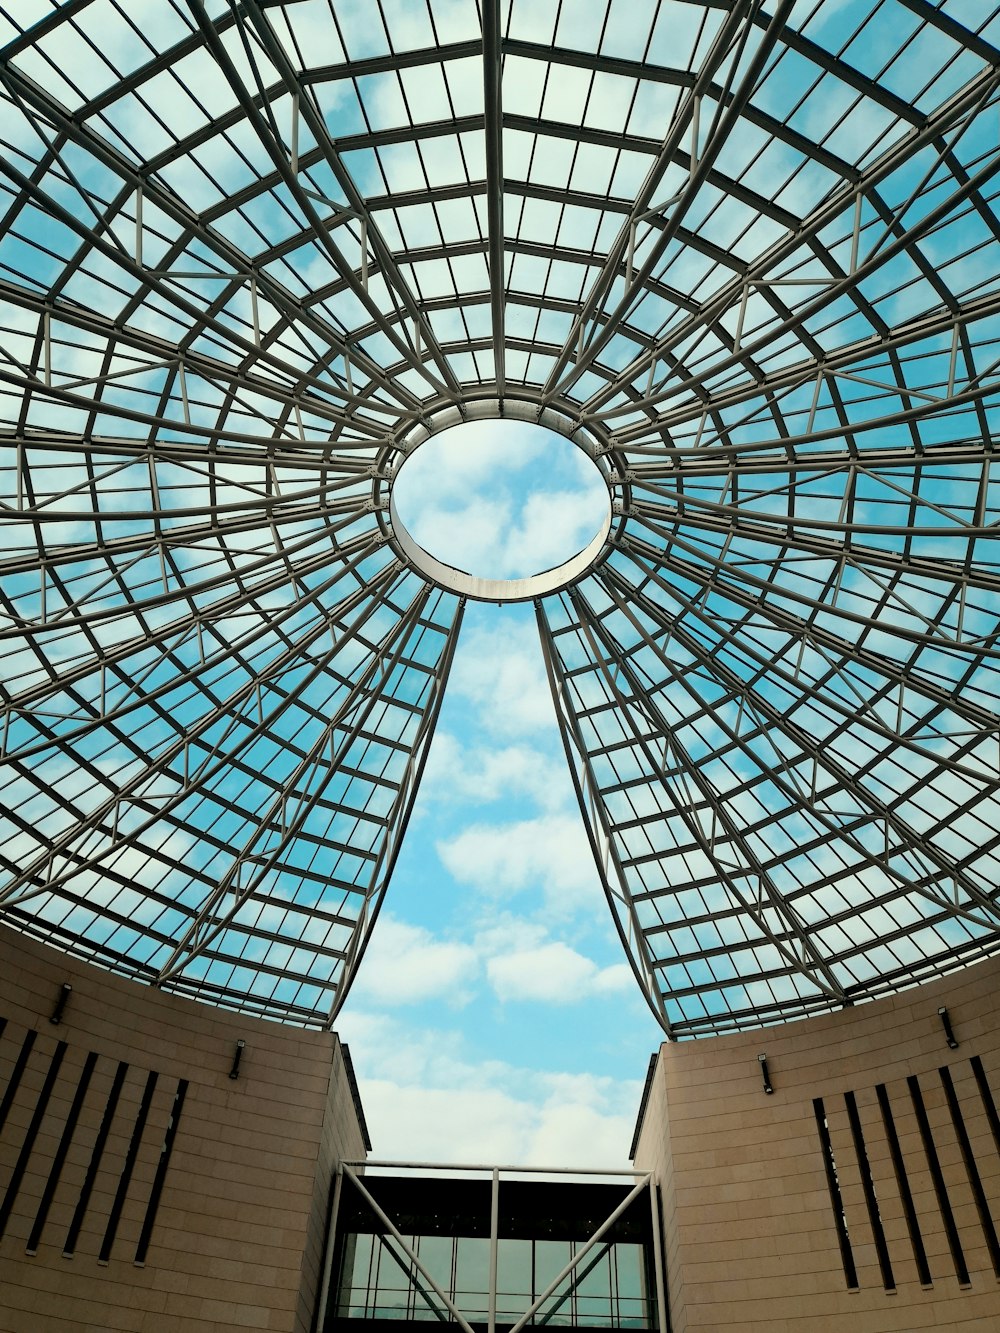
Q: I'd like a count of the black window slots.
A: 13